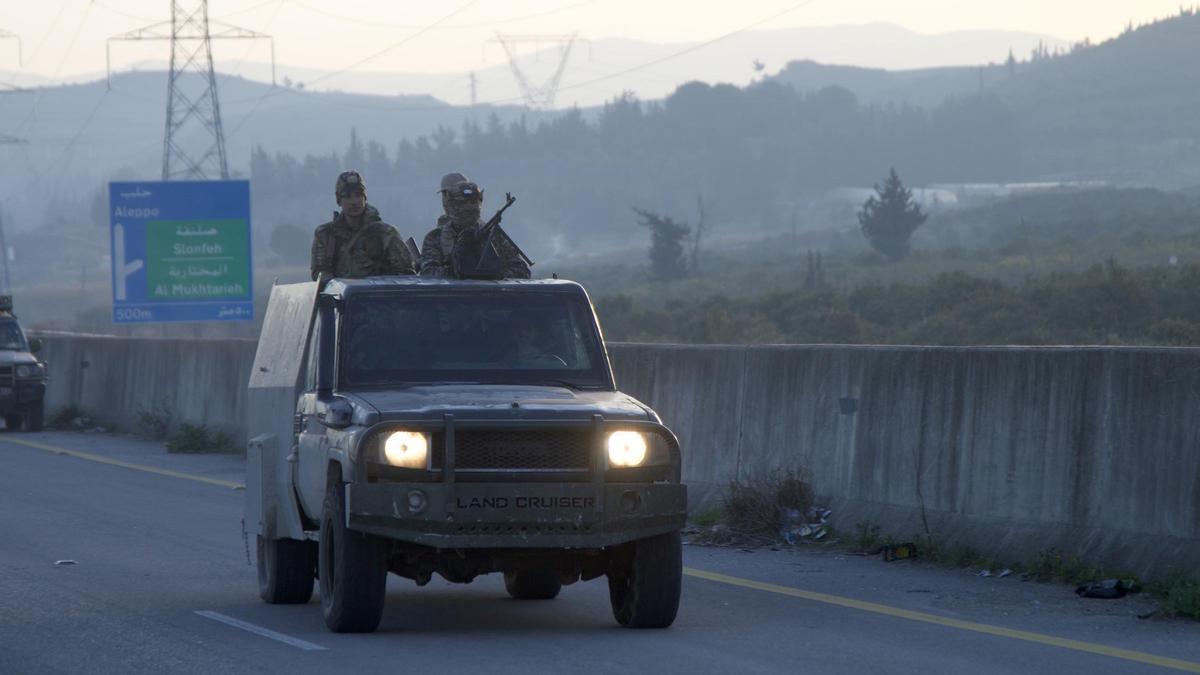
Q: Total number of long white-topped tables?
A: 0